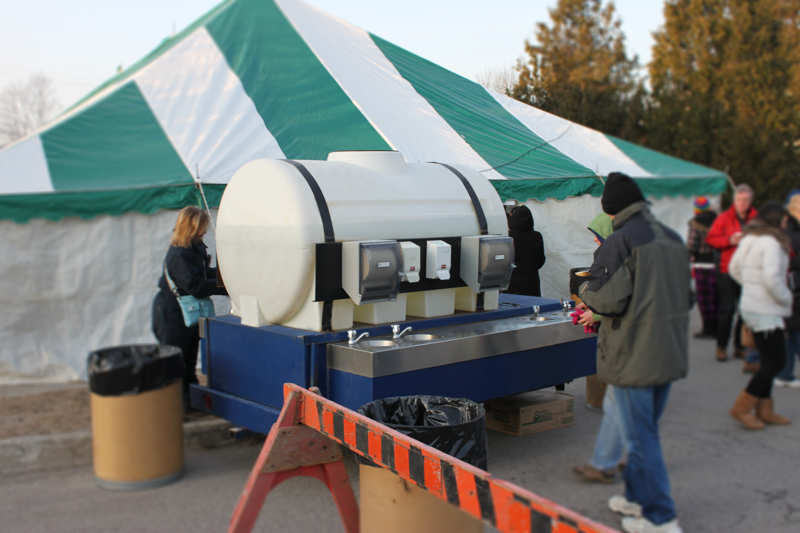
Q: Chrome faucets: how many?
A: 4